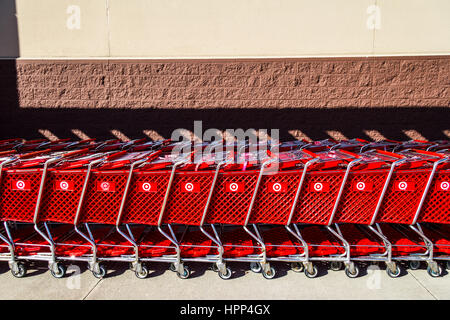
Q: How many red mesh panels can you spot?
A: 11